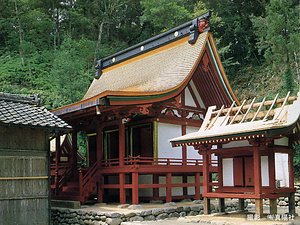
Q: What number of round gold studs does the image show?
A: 3